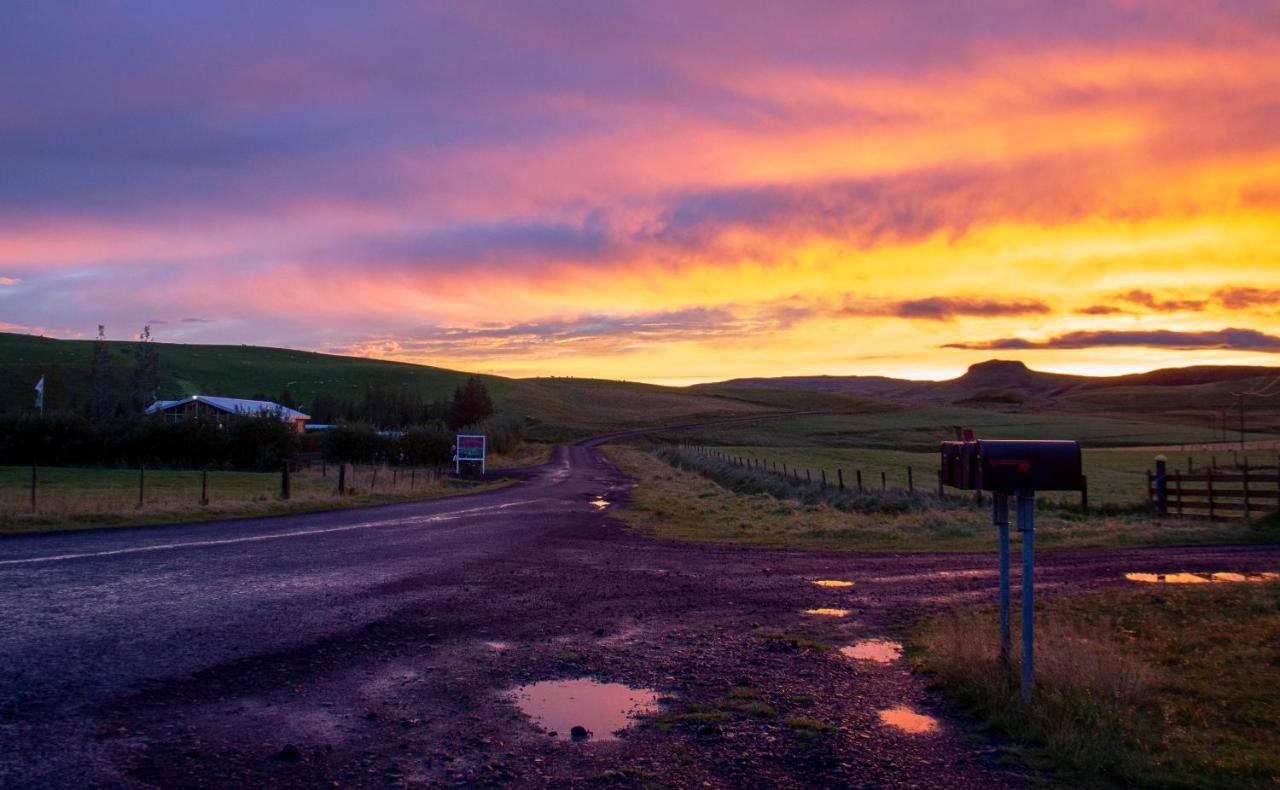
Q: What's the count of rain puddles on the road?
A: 7